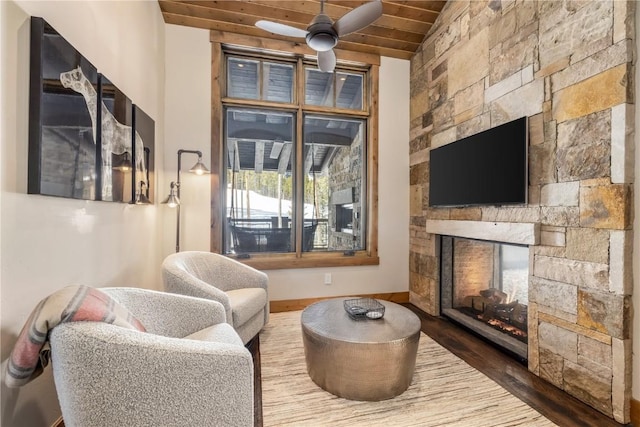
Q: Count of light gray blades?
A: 3